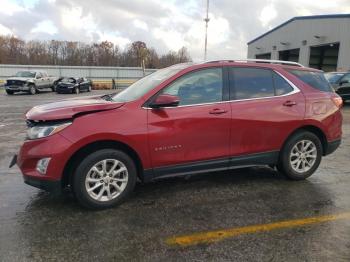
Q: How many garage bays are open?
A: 3